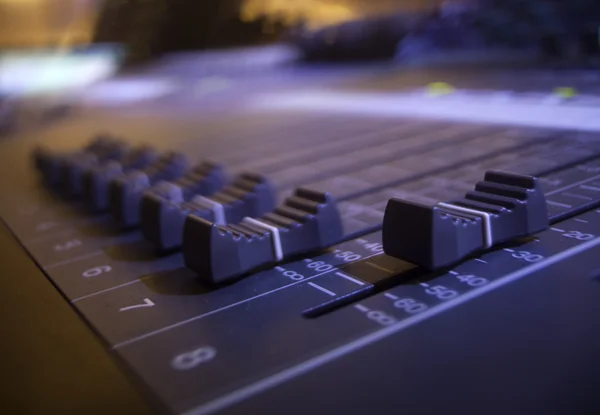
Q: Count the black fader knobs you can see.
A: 8